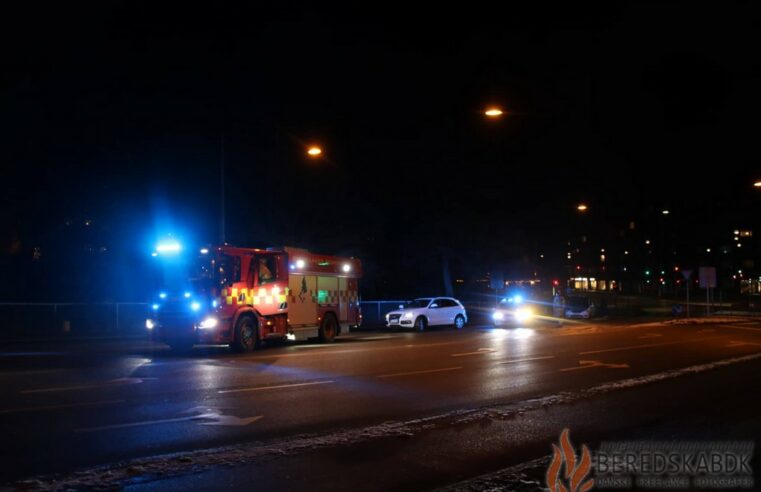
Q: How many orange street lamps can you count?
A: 4